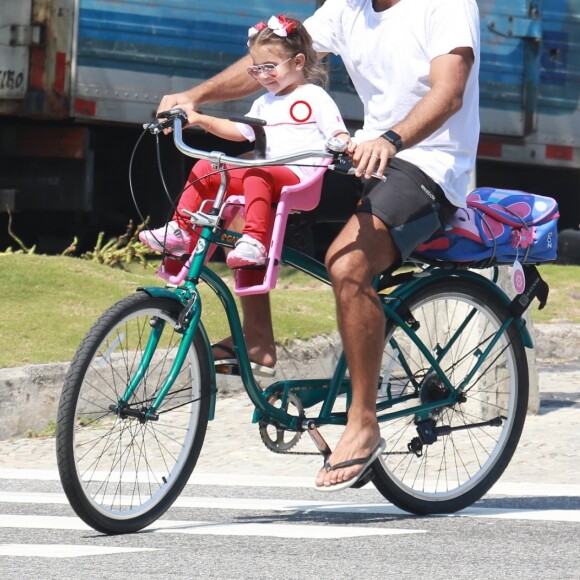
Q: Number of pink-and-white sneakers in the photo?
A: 2